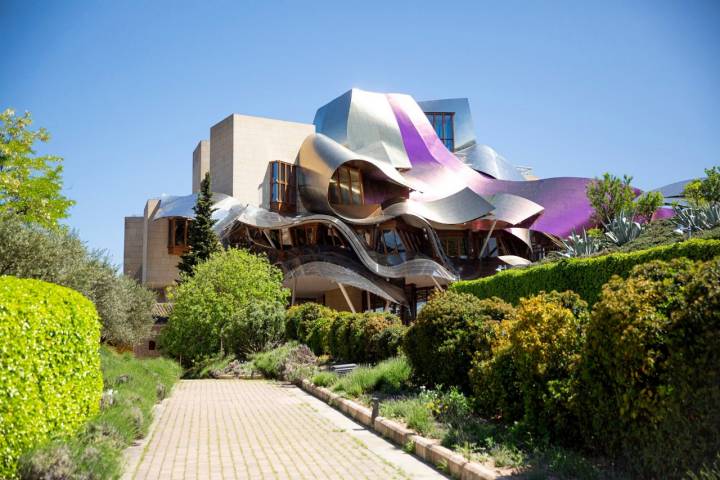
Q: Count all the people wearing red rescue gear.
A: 0